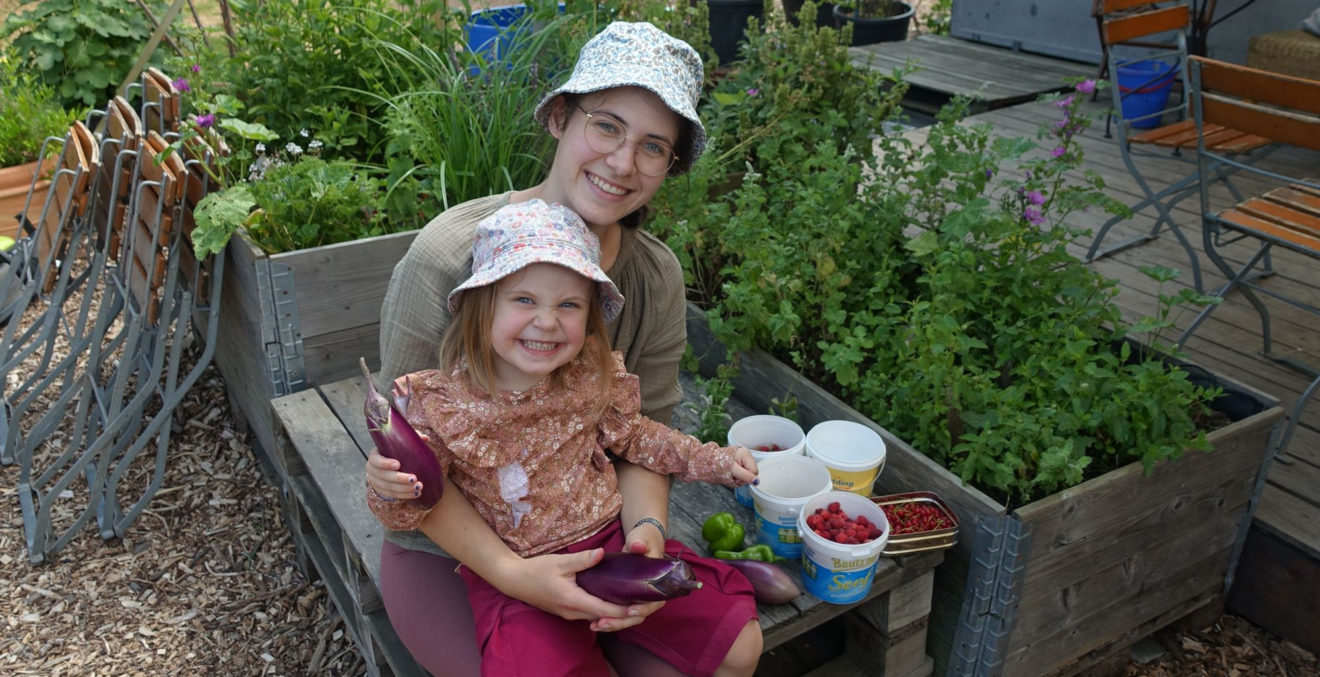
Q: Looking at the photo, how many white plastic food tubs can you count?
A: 4